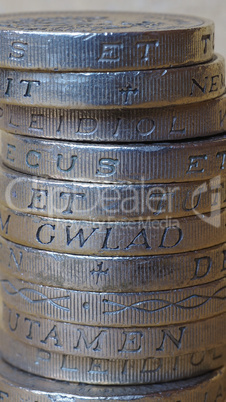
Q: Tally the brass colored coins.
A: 11